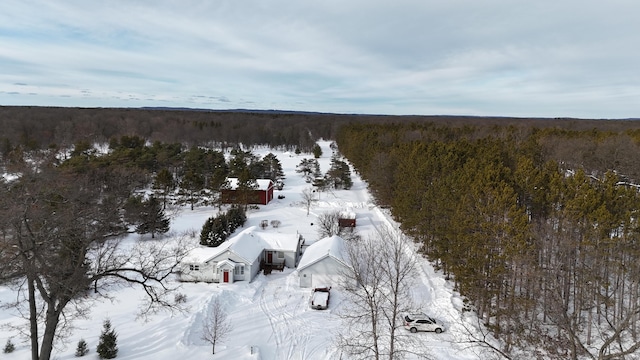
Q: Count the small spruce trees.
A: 3